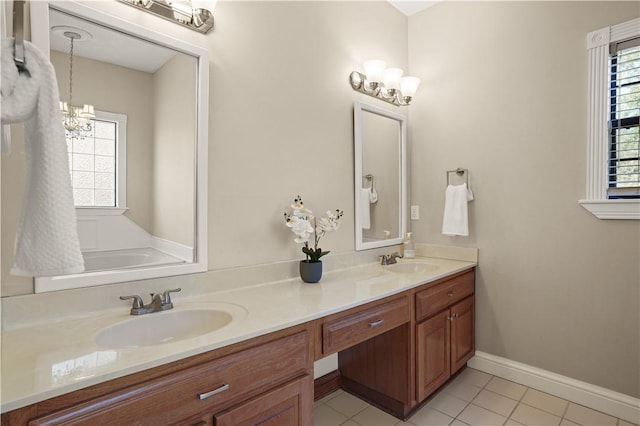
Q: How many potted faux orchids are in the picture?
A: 1